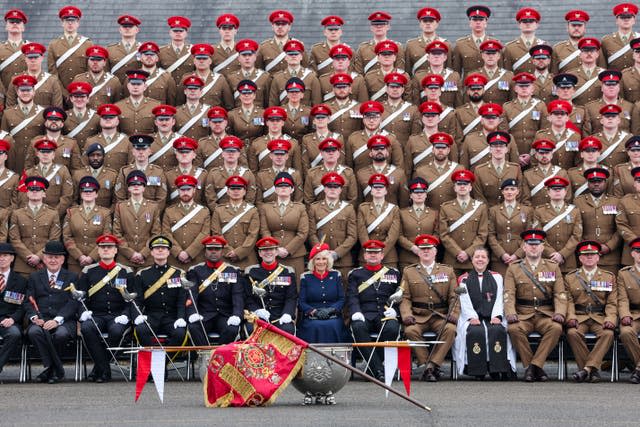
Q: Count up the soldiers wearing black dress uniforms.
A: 5